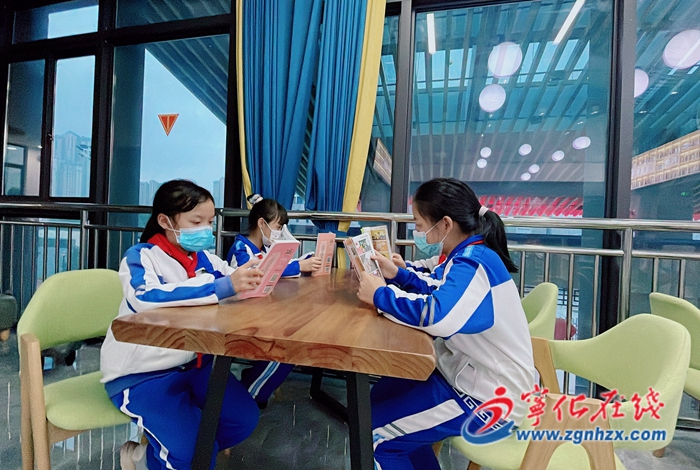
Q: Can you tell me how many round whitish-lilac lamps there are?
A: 11